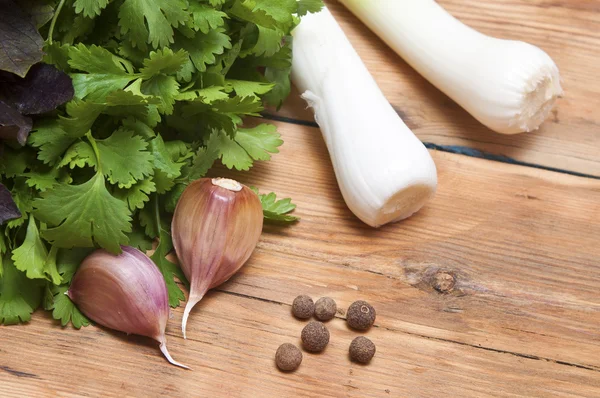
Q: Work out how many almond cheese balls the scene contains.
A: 0